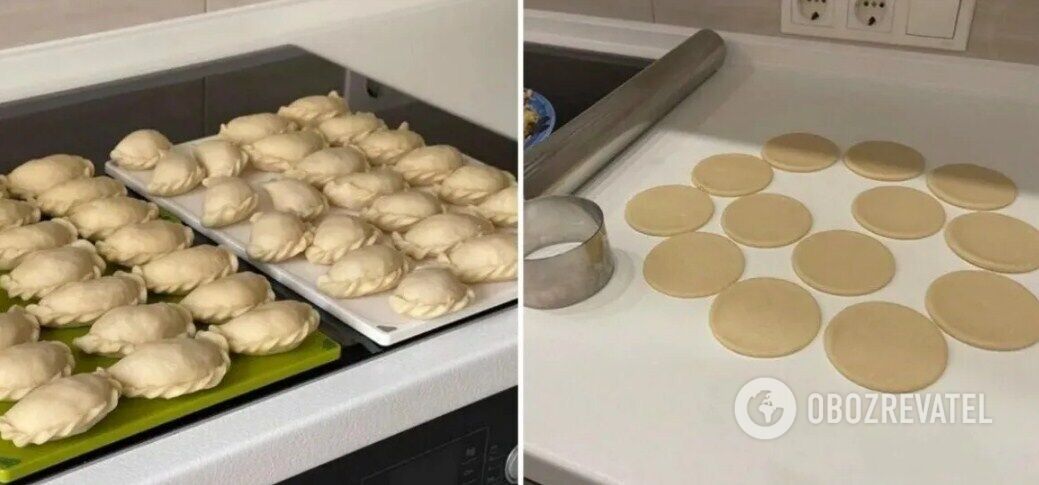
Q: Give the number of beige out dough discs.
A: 13